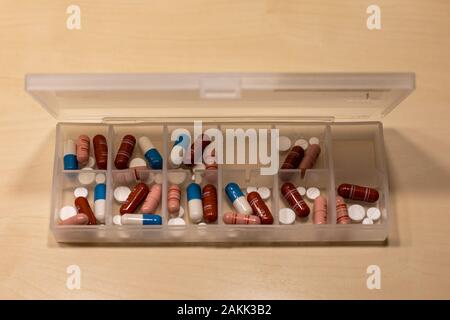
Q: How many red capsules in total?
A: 10